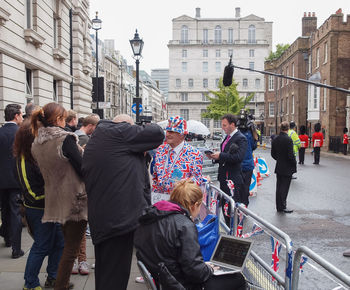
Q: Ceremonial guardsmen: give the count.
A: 3